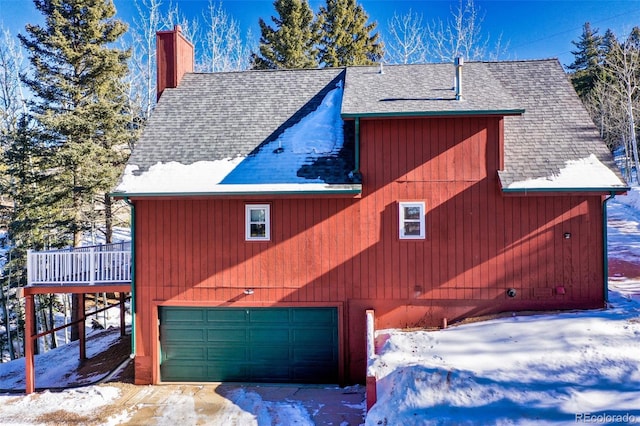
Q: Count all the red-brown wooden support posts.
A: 3